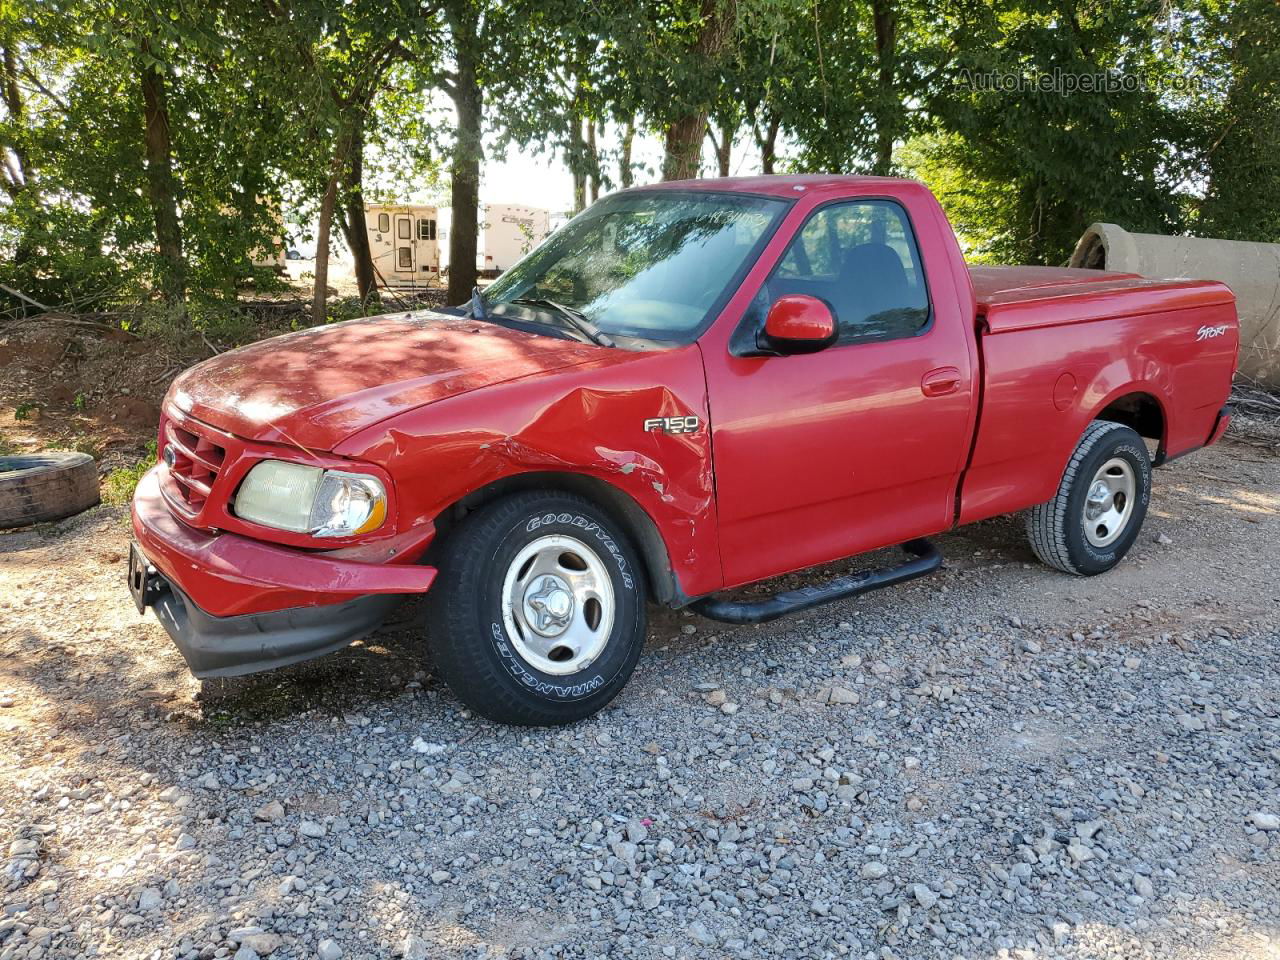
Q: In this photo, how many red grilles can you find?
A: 1